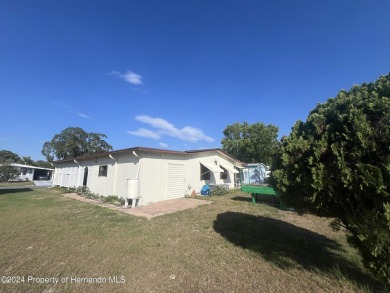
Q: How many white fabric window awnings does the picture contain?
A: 2